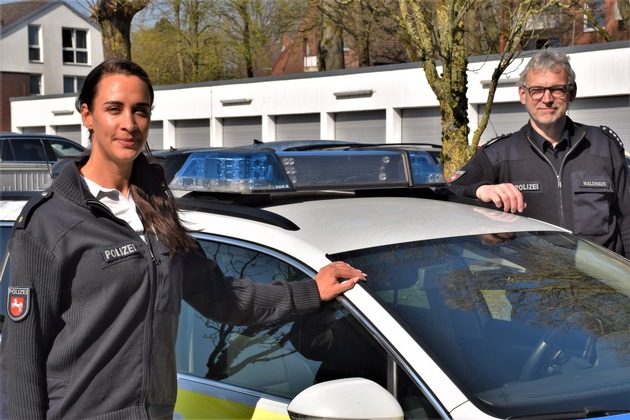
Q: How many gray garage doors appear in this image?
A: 10